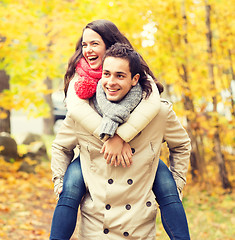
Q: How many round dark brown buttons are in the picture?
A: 8